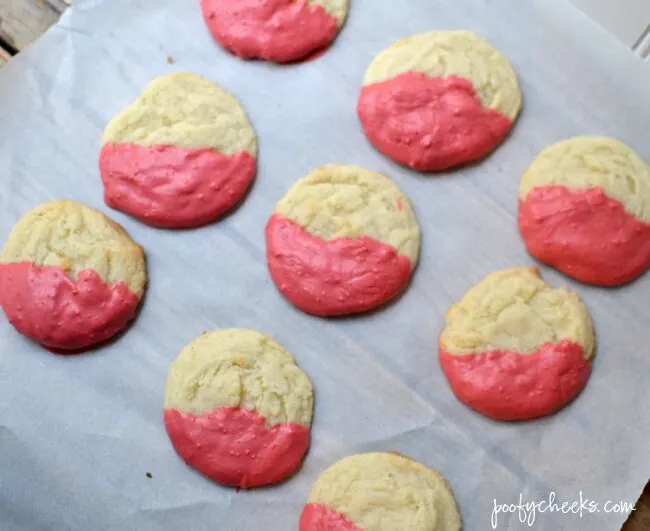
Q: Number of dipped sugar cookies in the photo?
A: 9